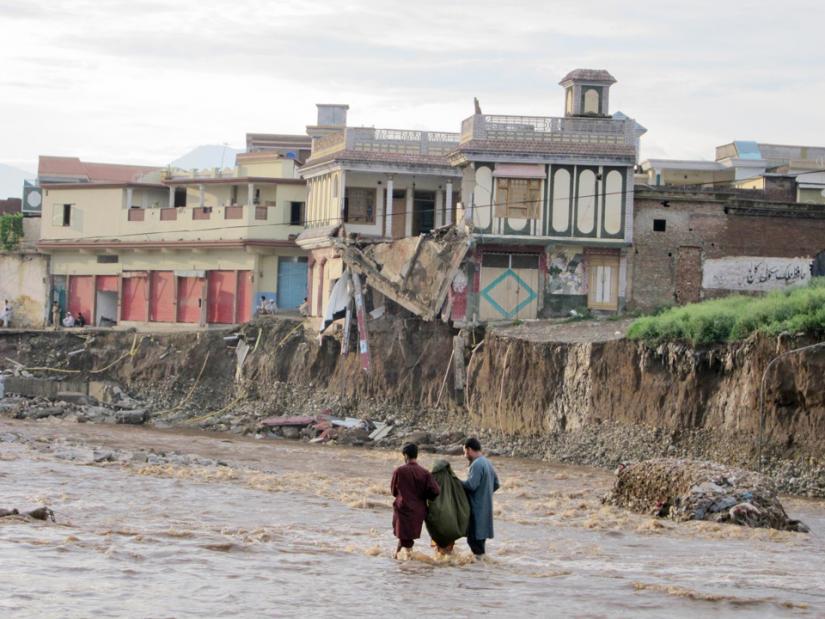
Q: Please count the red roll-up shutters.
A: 7